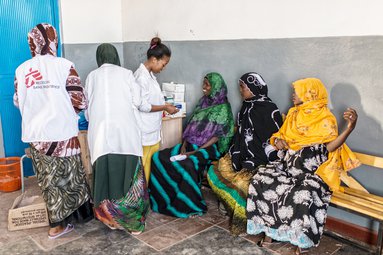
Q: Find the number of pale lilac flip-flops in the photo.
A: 1